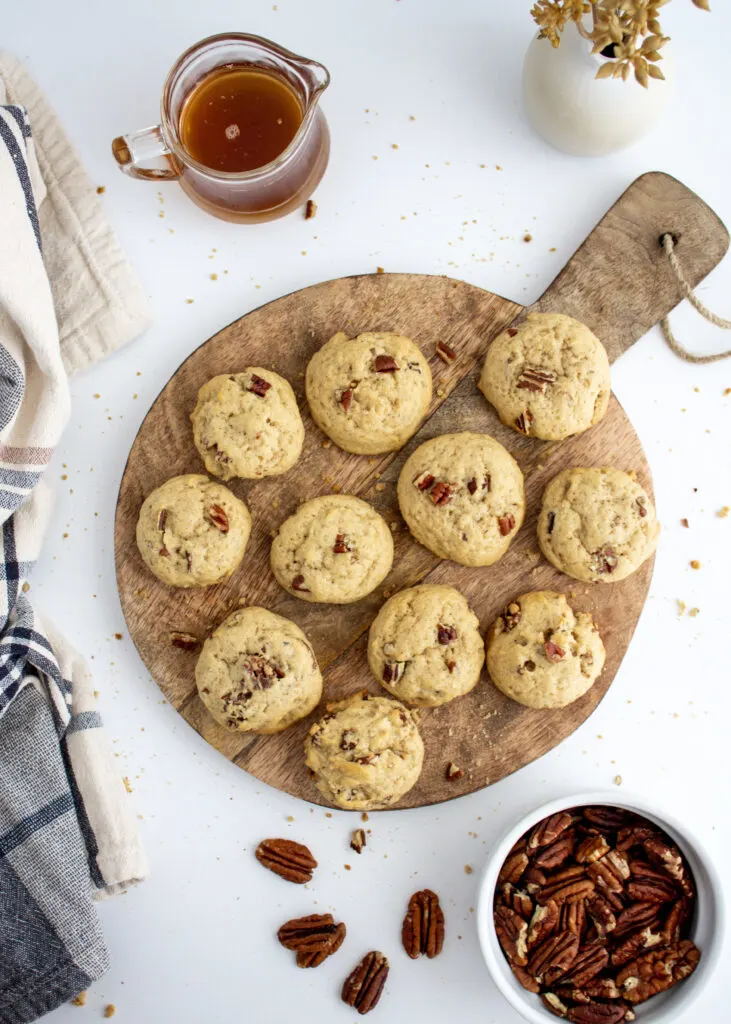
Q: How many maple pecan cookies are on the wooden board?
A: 11